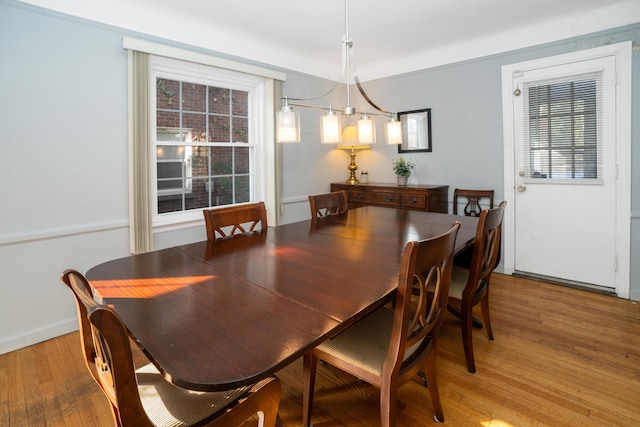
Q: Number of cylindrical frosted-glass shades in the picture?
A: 4